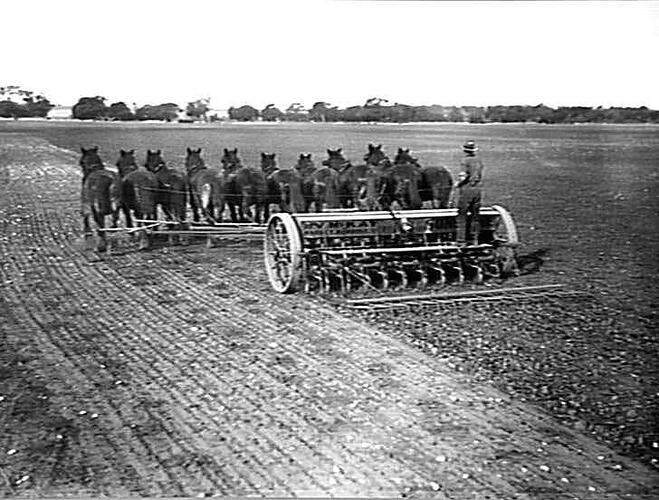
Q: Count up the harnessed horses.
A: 10